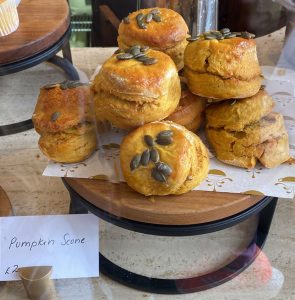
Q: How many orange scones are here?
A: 7